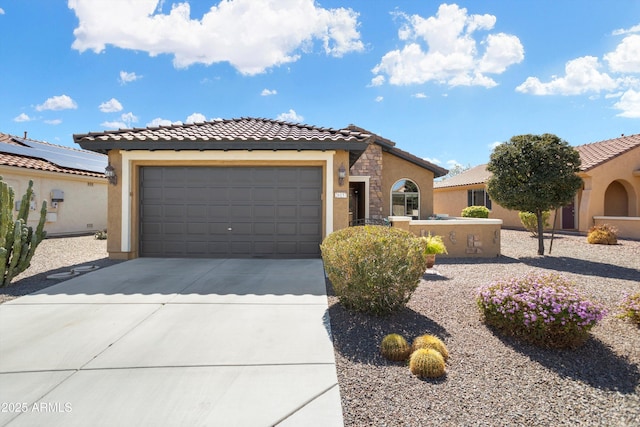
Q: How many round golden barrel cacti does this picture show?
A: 3